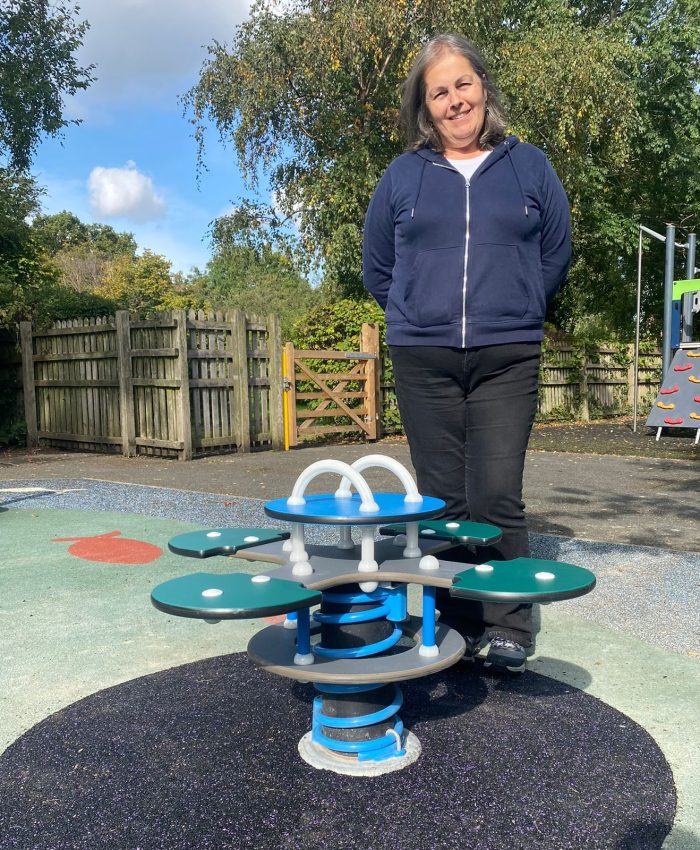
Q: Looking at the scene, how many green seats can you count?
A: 4